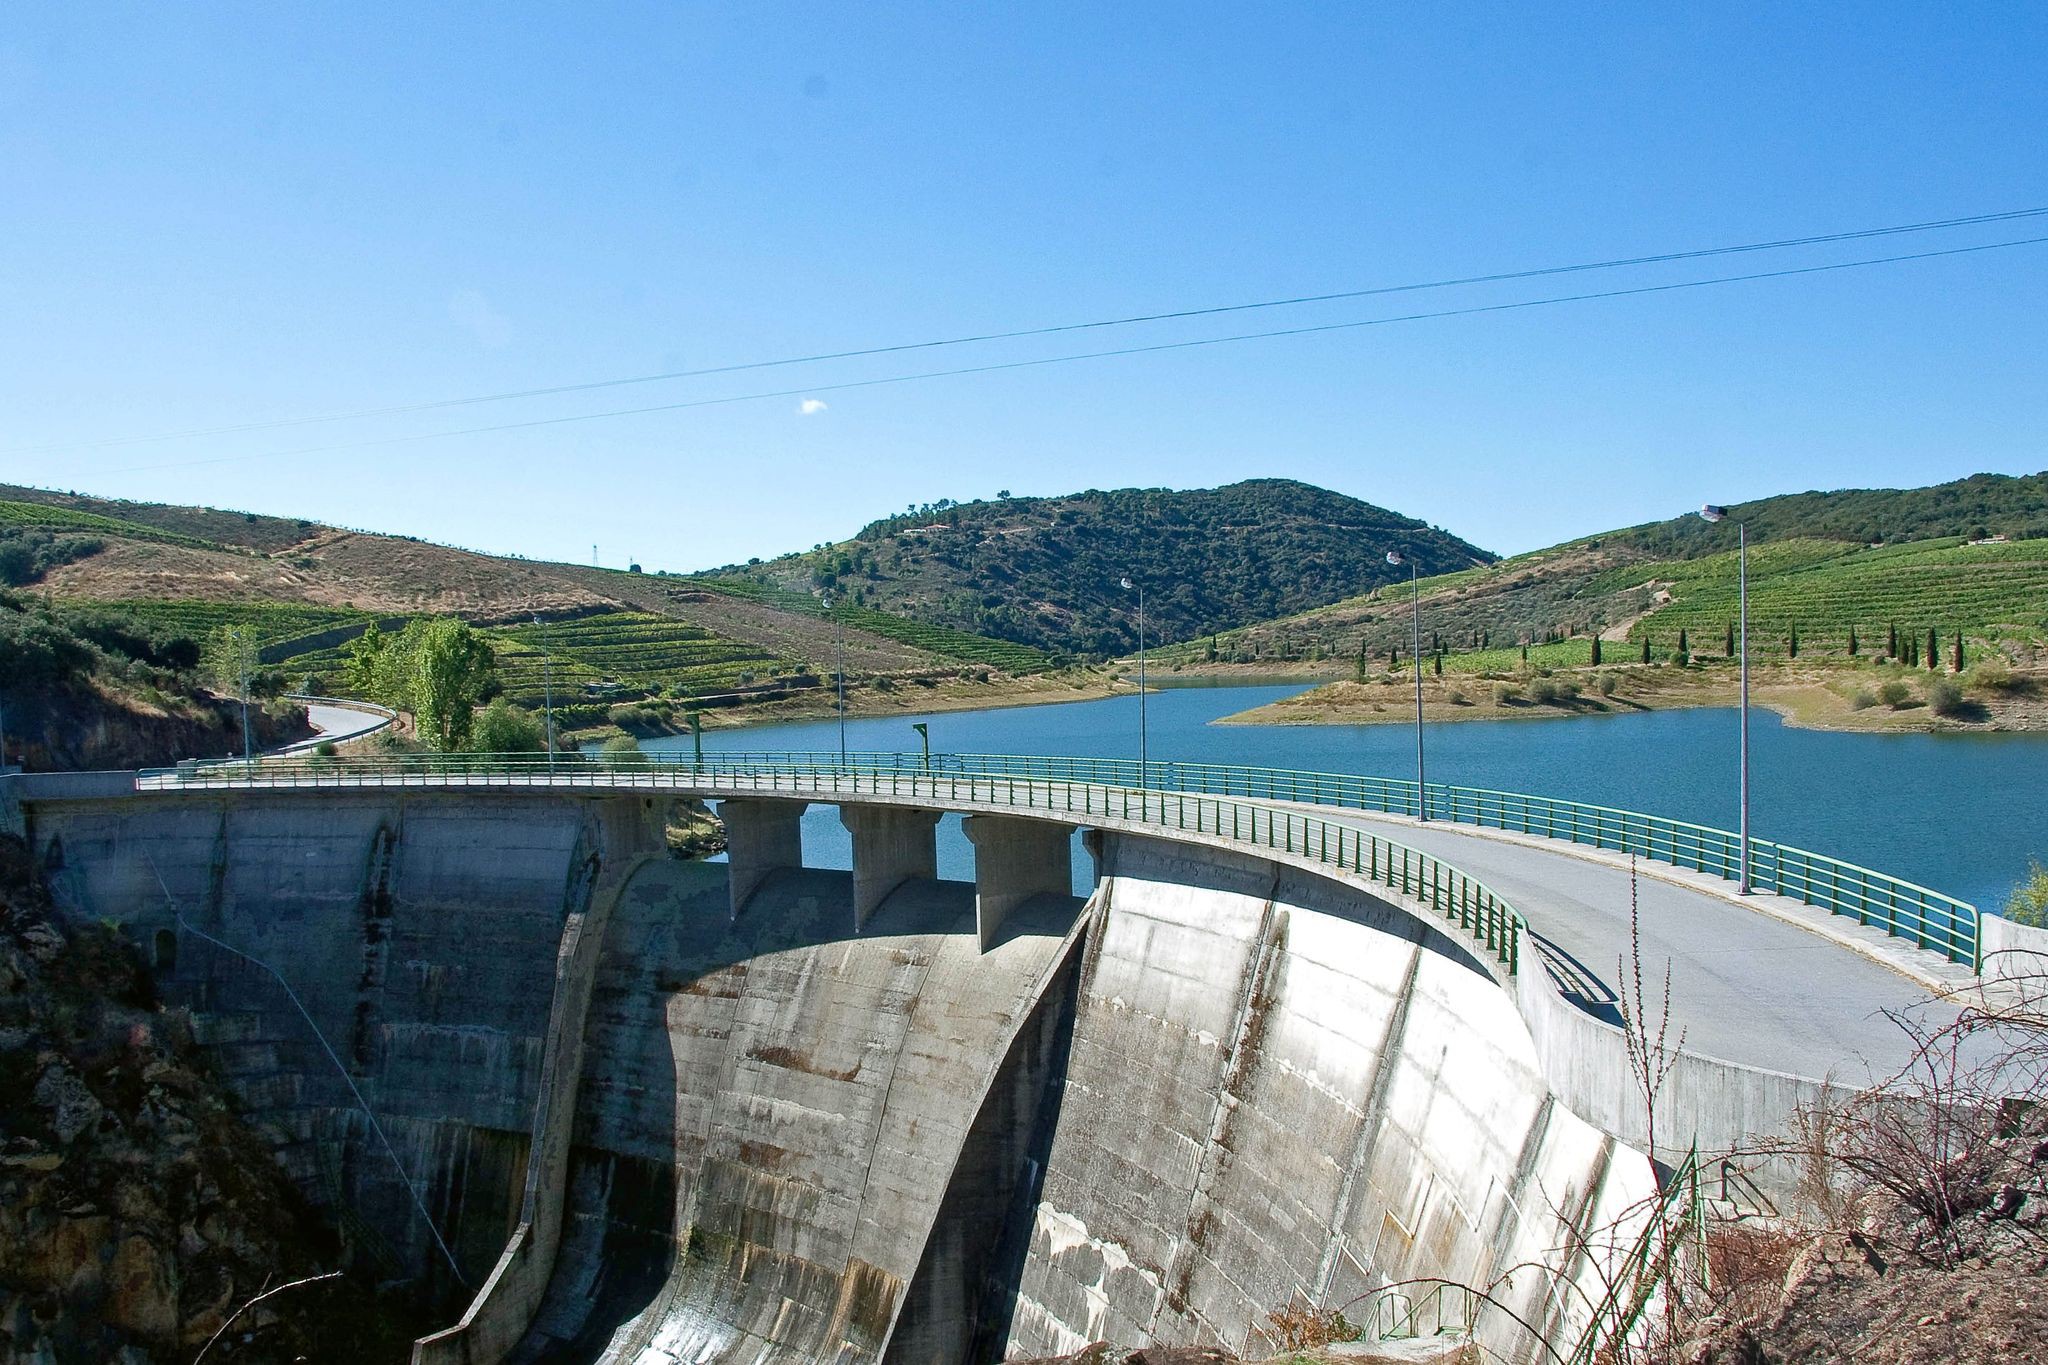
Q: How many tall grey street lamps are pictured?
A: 6